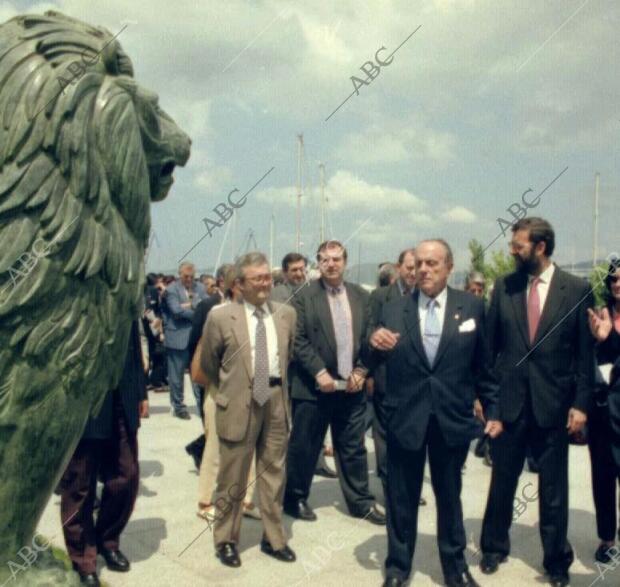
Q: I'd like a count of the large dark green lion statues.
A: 1